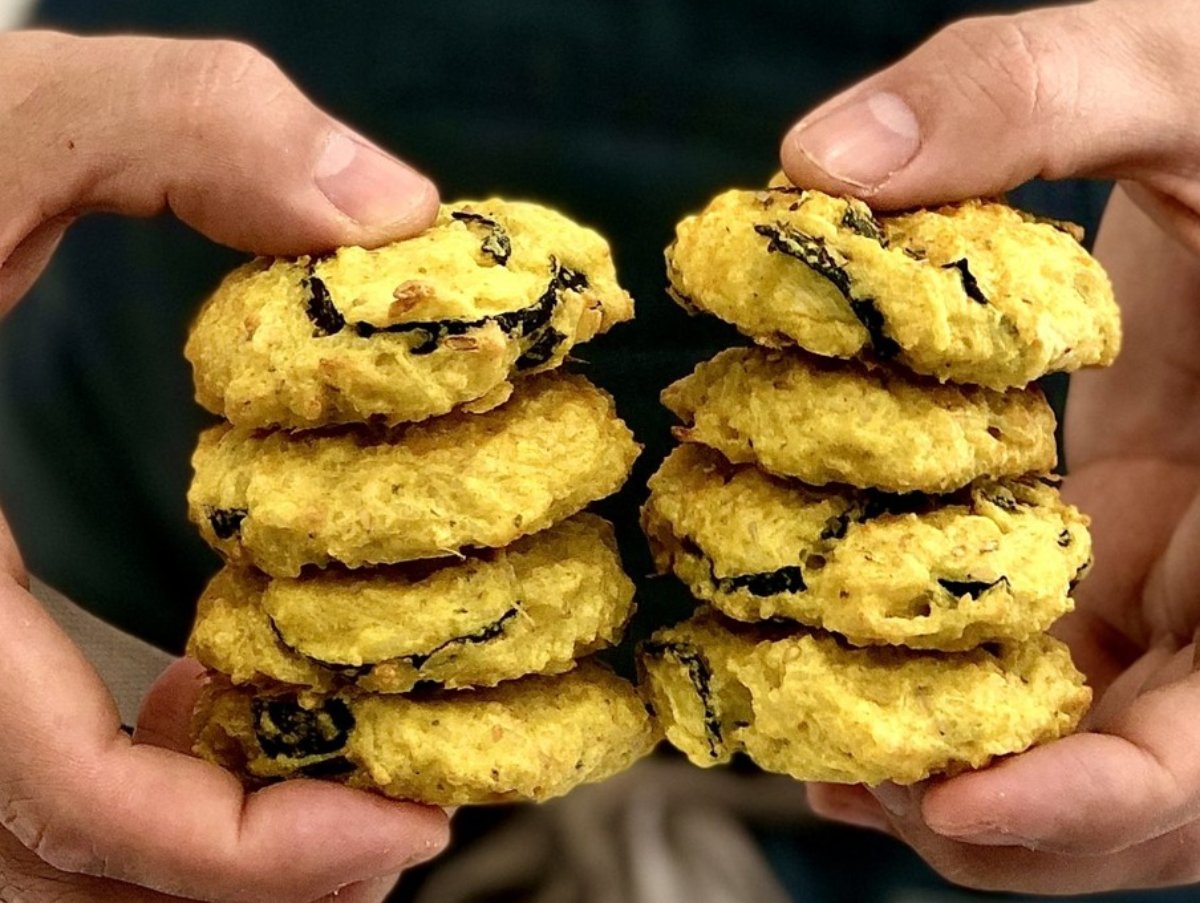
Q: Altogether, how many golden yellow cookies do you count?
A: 8